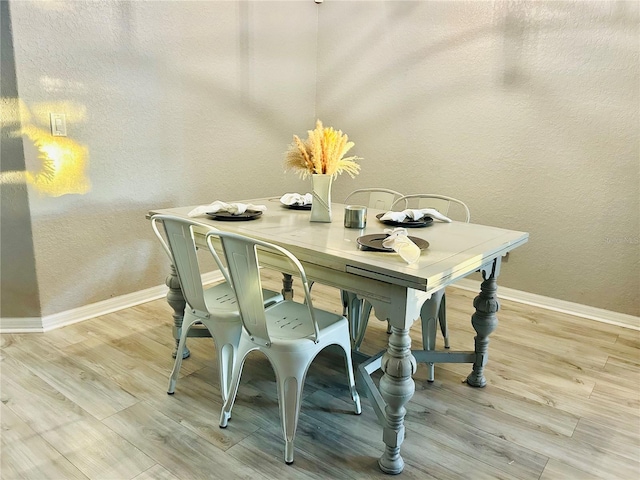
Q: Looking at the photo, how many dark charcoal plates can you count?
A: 4